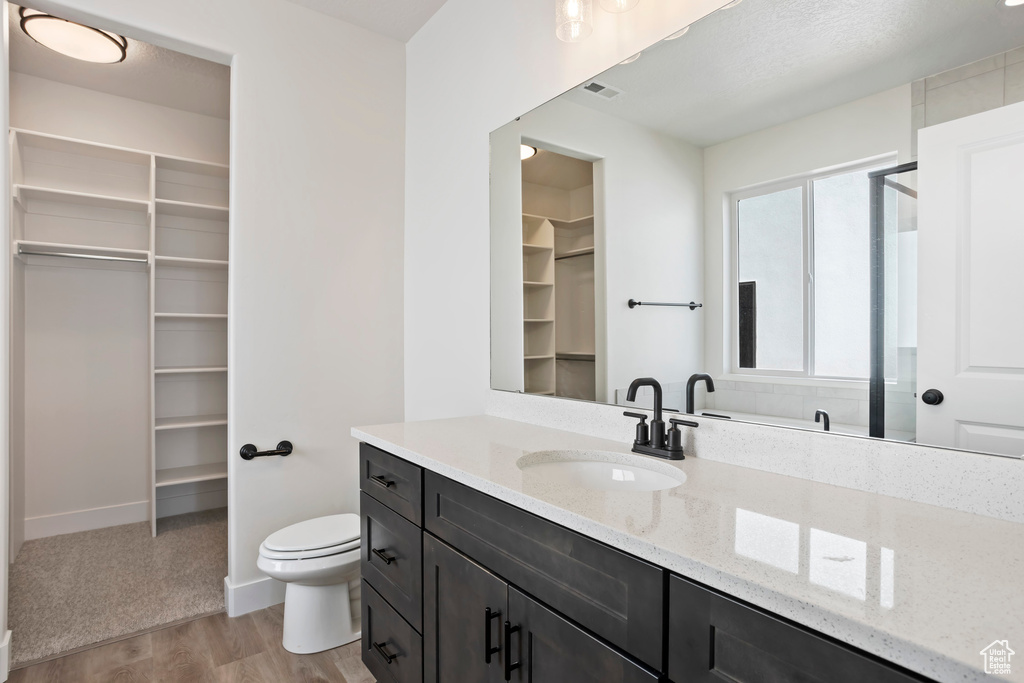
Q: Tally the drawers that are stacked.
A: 3